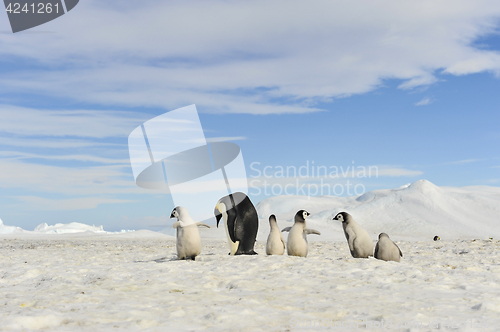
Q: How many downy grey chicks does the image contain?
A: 5